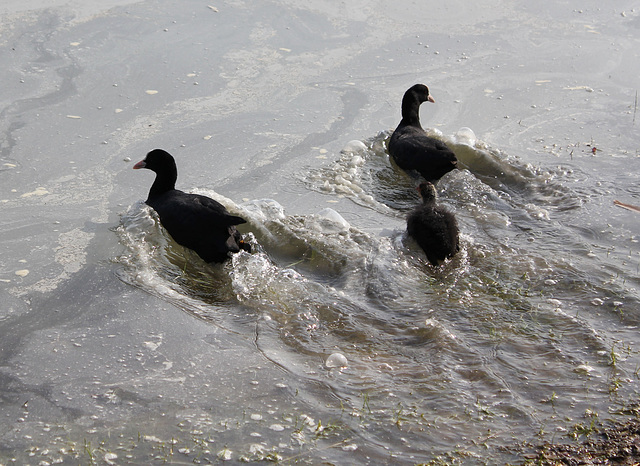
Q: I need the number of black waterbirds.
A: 3